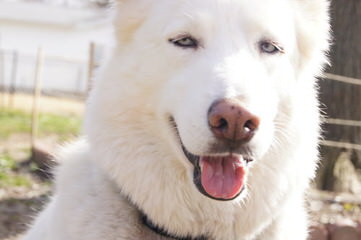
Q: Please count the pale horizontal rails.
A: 3